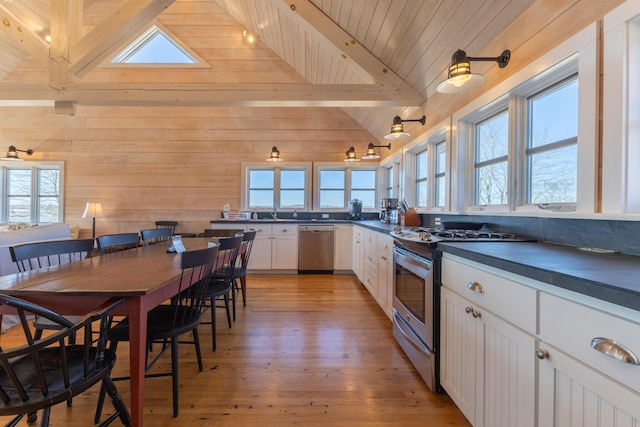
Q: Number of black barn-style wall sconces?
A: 6